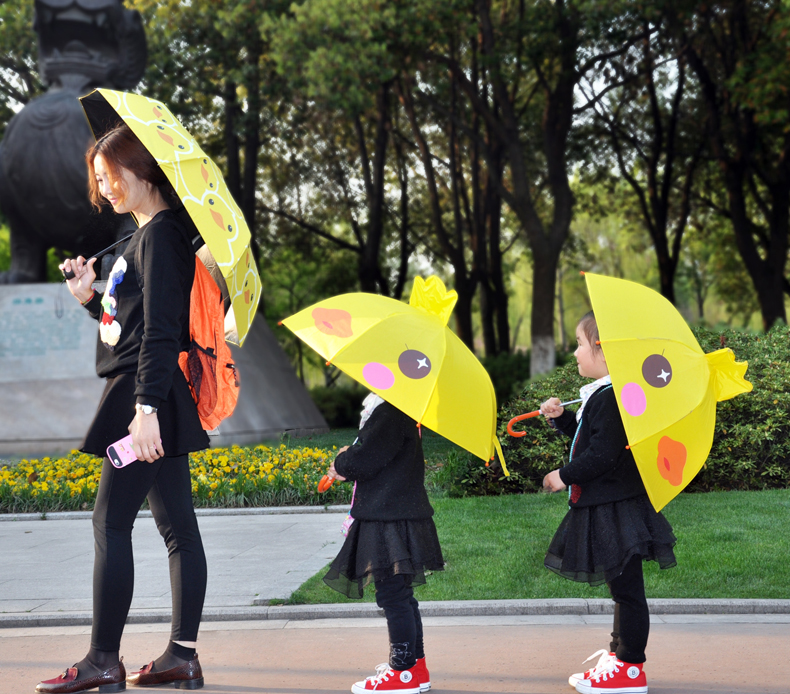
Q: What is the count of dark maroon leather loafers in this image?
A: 2